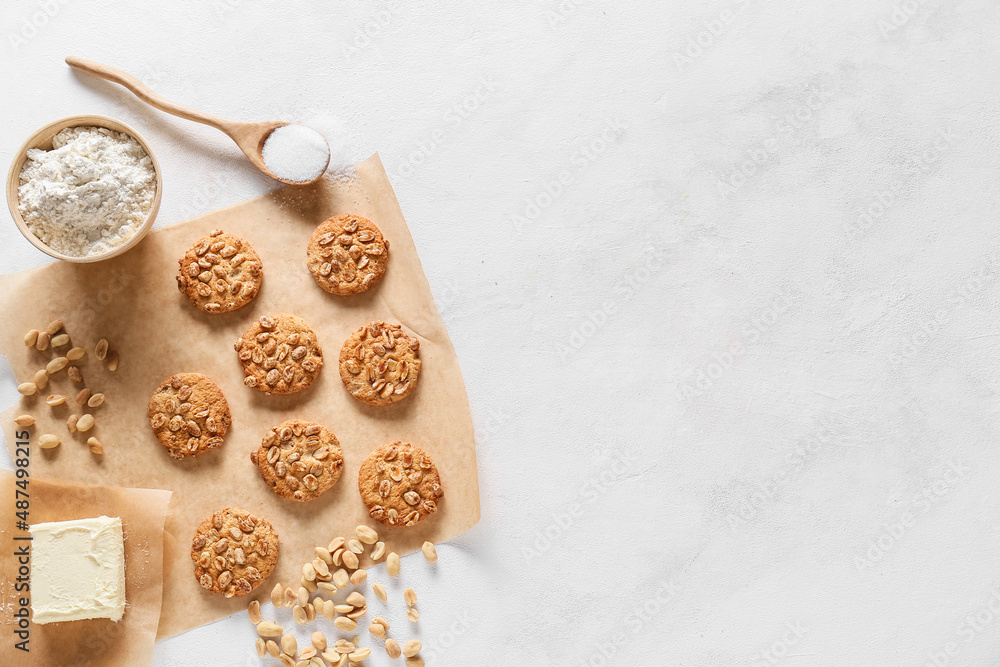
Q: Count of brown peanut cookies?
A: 8